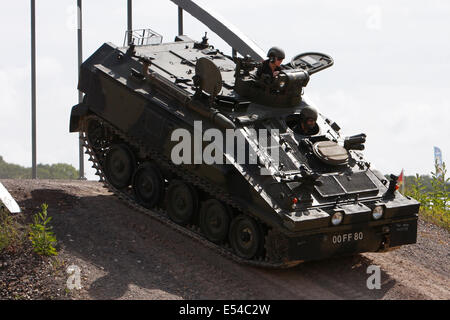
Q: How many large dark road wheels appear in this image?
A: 5